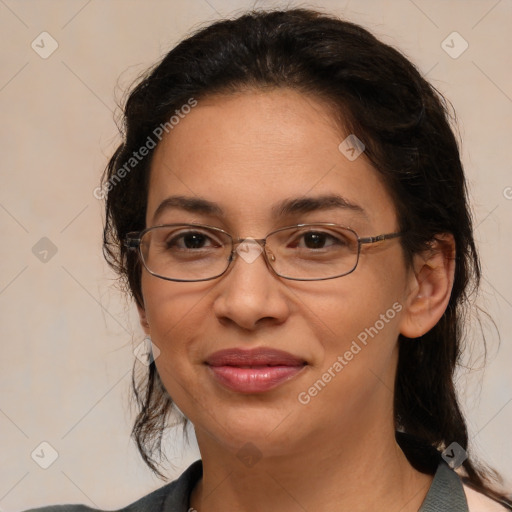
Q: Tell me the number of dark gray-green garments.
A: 1